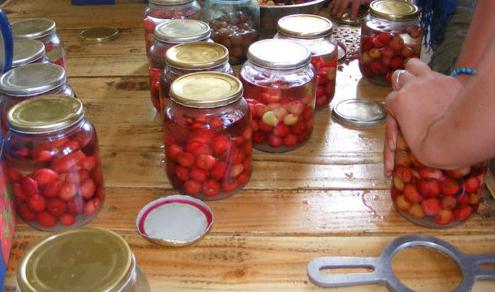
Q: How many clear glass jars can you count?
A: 14